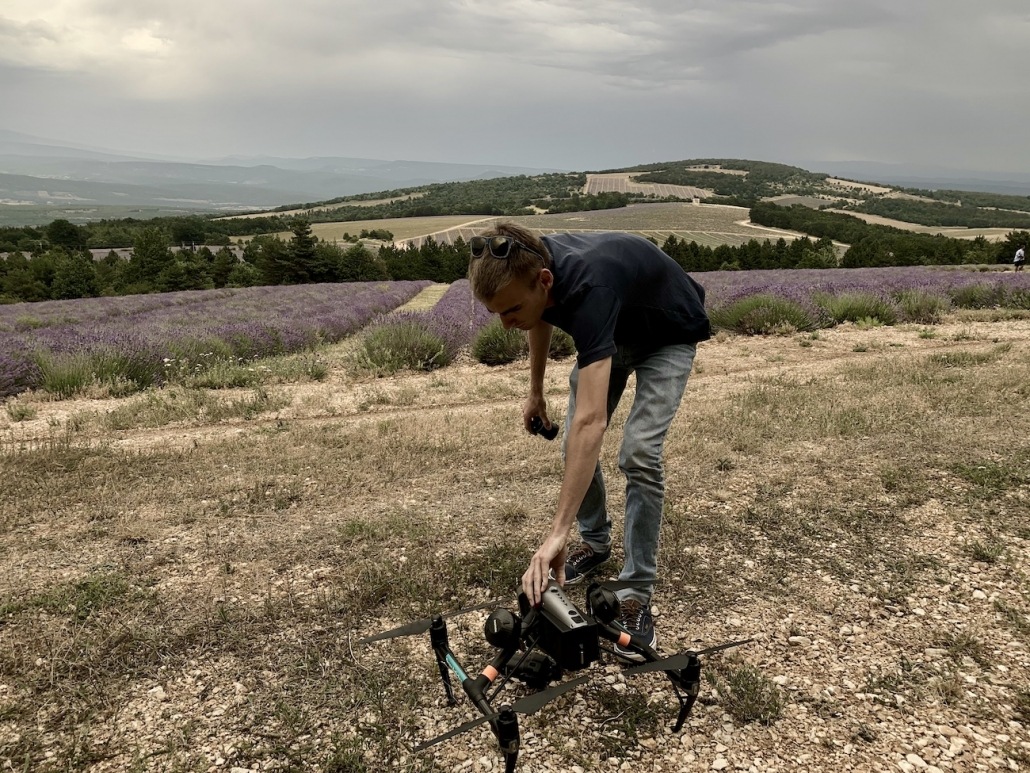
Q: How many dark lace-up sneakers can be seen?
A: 2